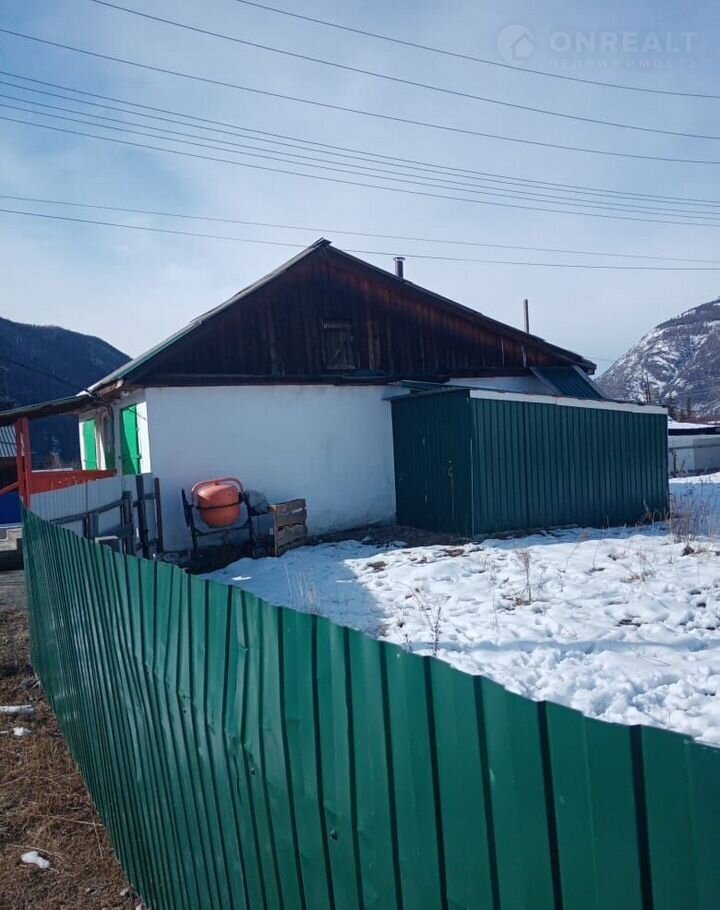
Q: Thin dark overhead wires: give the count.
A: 10